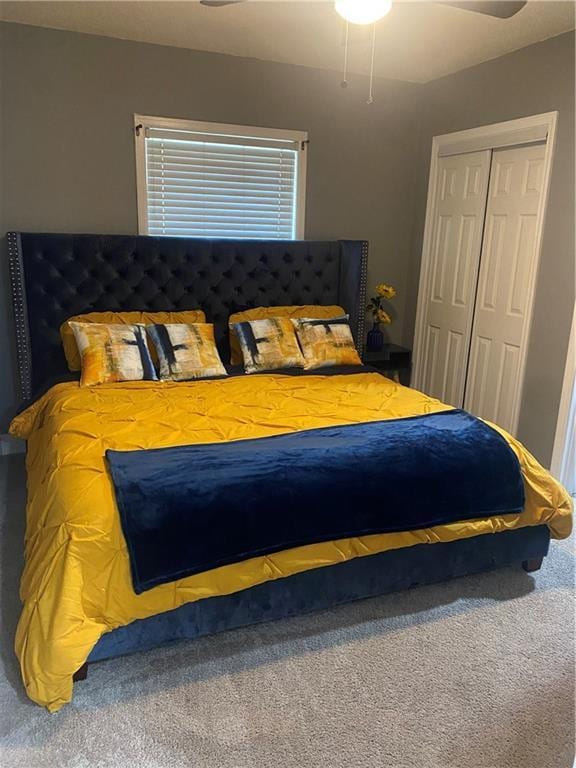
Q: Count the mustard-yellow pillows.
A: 2